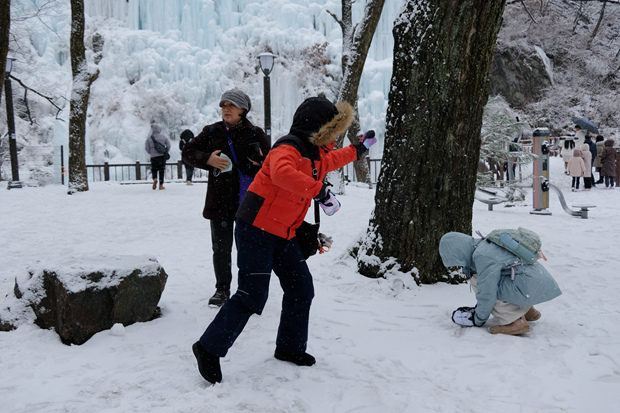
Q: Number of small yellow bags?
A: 0